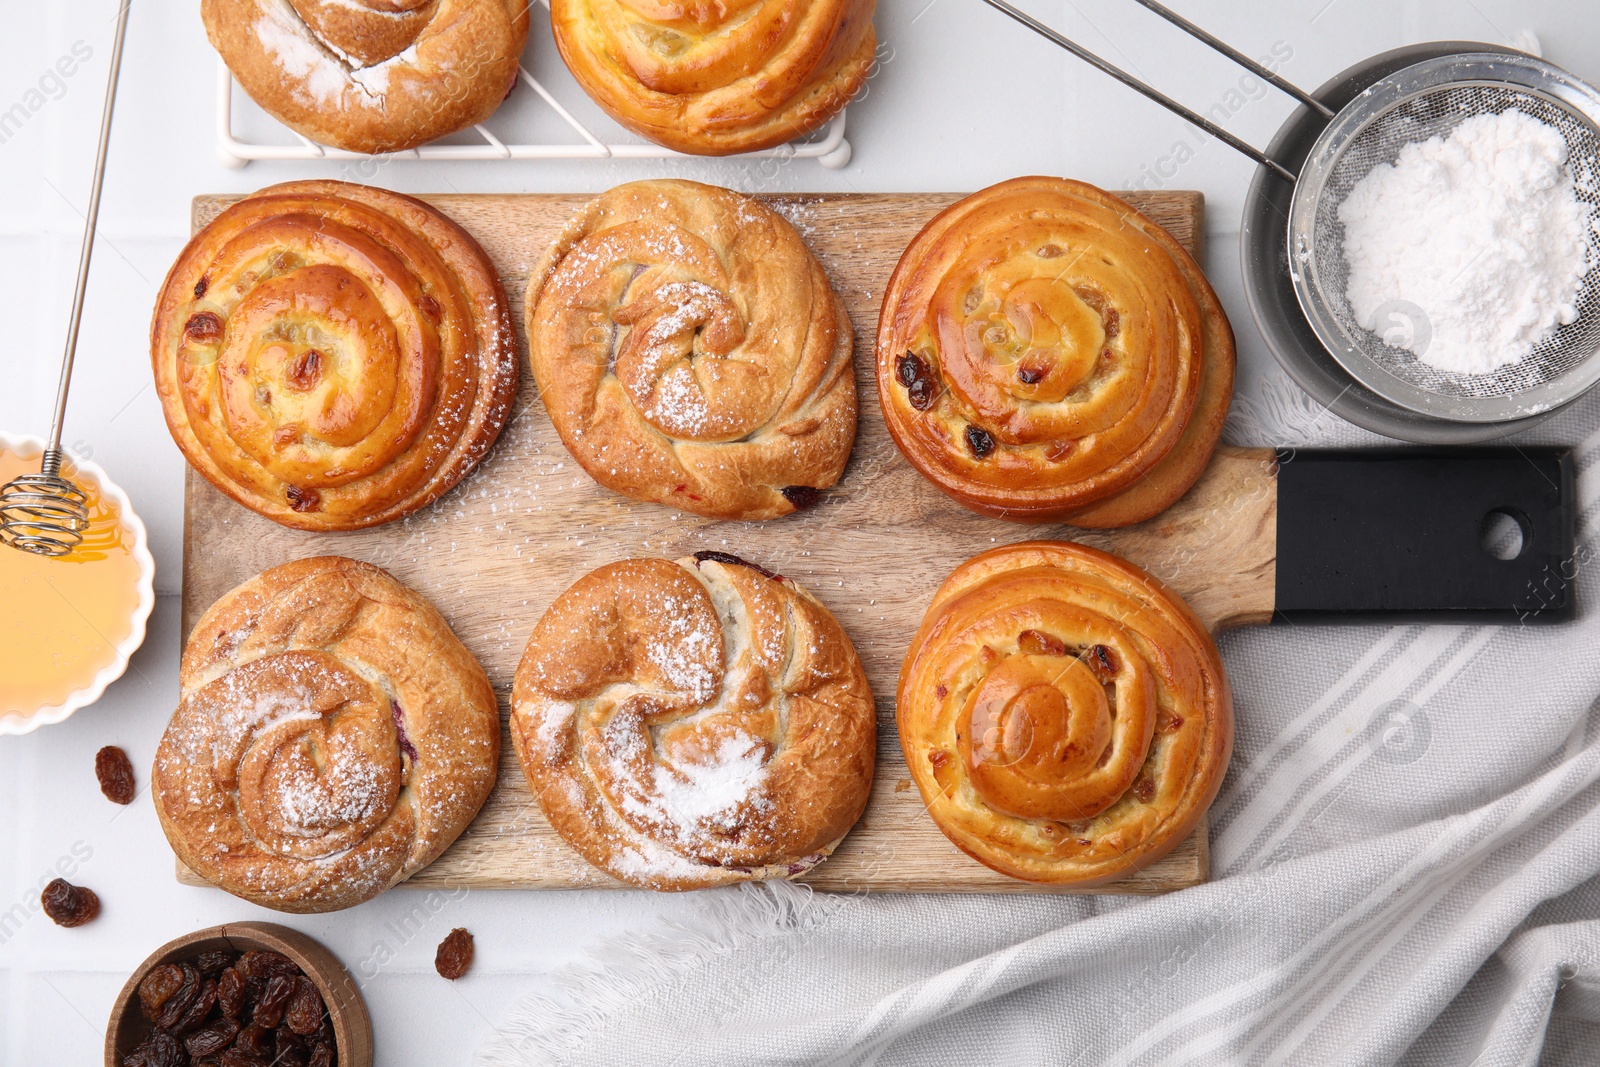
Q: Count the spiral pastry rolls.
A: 8